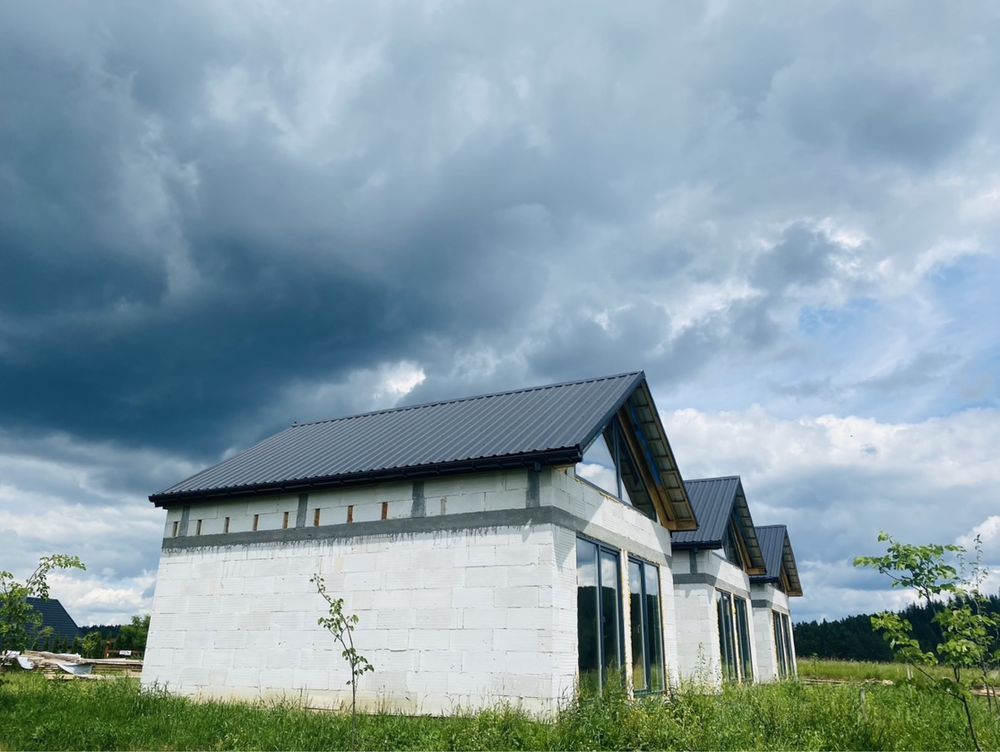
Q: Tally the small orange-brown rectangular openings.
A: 8